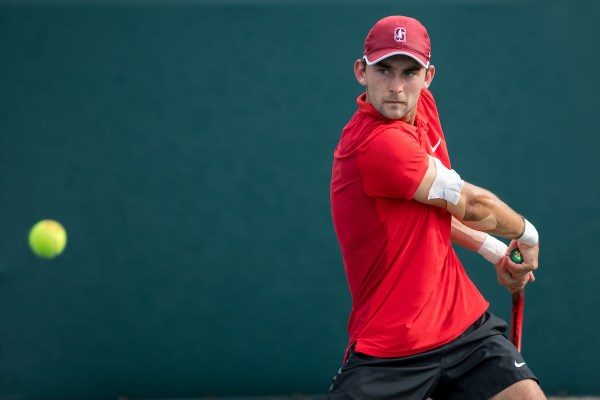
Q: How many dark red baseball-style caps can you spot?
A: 1